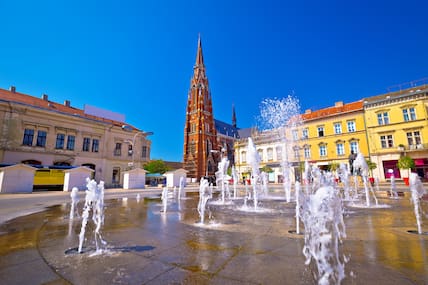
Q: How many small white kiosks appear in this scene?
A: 4